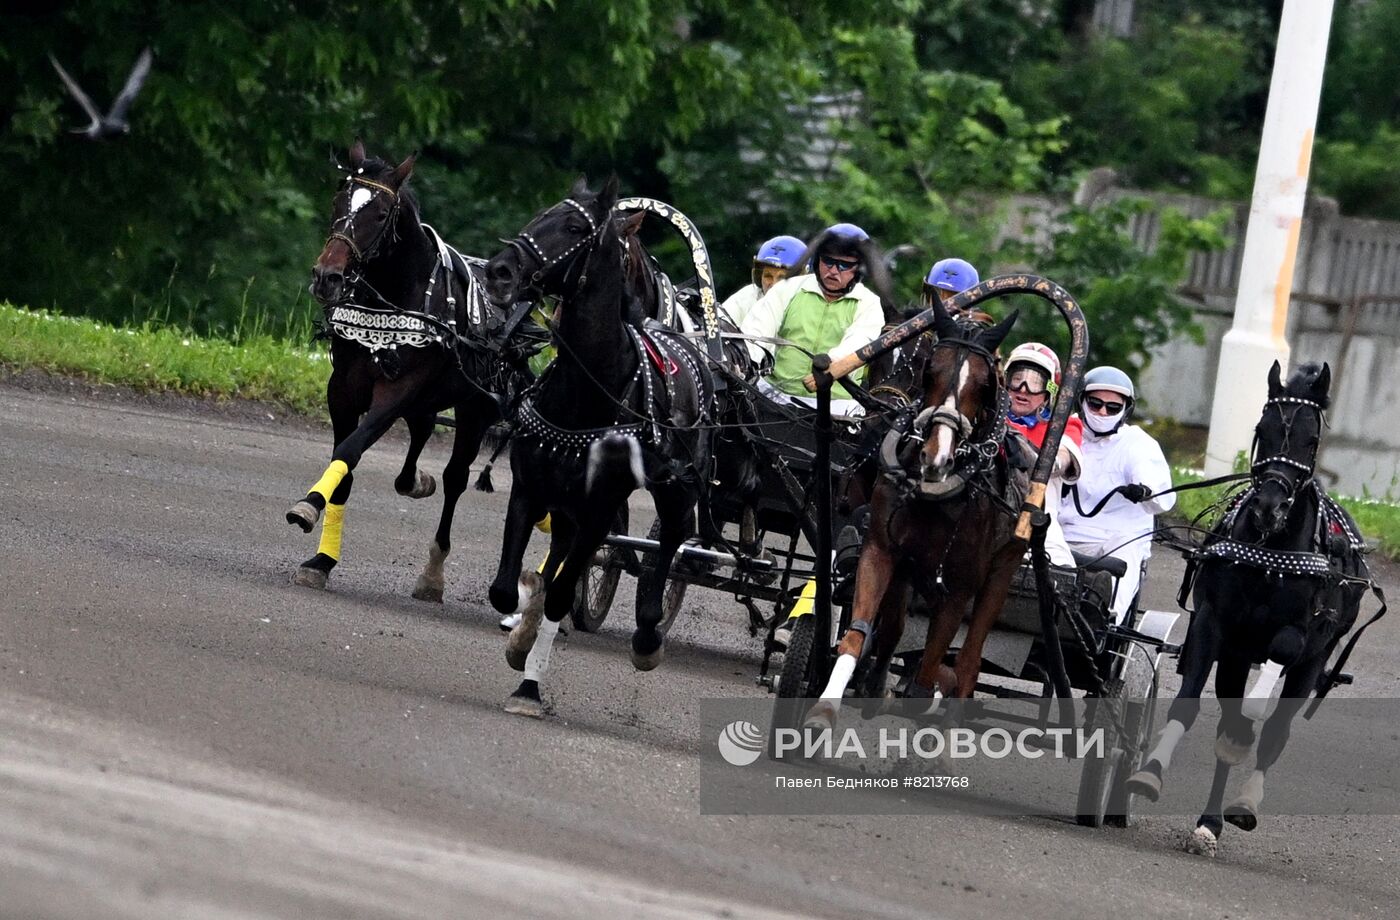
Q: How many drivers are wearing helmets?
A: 5